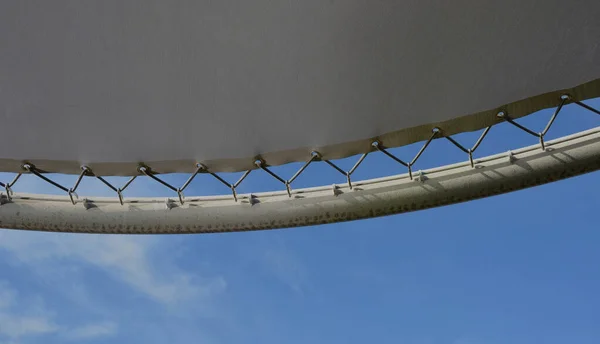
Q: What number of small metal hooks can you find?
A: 10